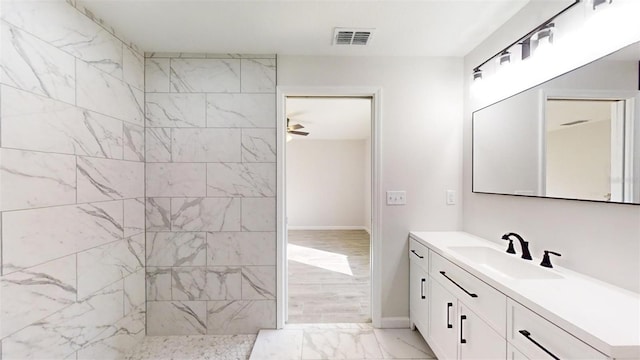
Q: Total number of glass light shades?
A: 4